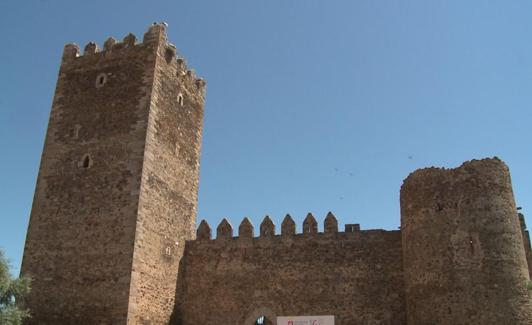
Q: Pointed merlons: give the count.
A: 7